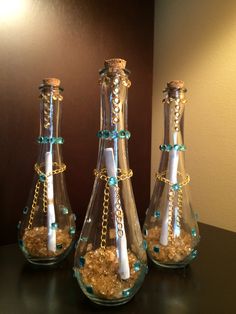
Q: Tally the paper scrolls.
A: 3